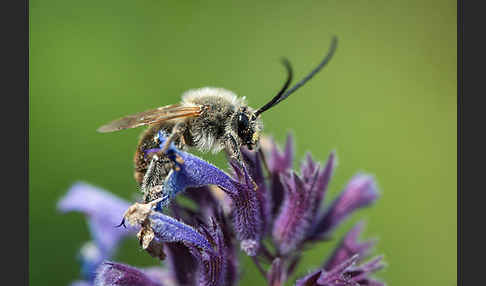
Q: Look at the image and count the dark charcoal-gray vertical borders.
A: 2